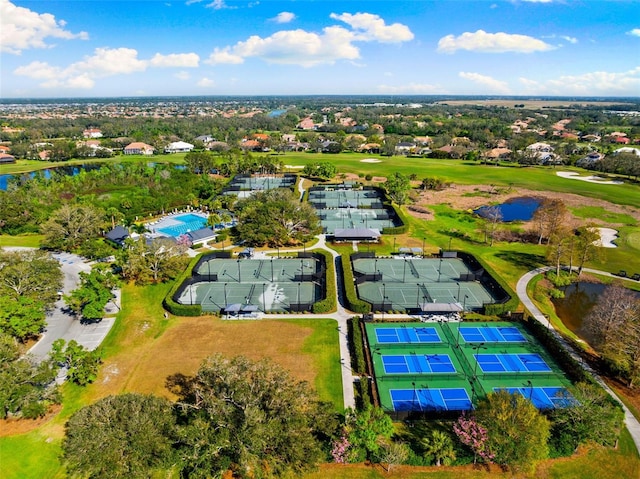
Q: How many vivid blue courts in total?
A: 6